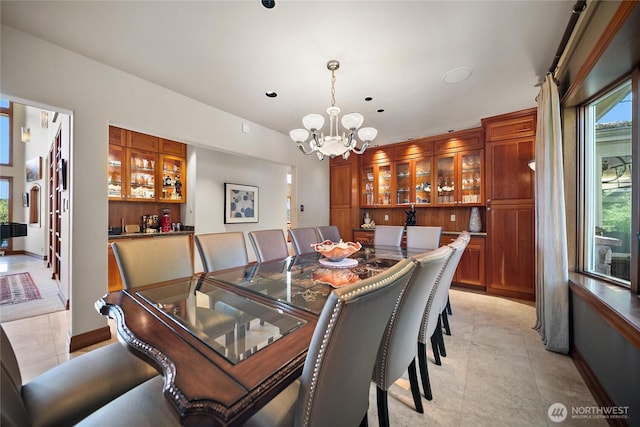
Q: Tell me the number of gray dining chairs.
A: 14